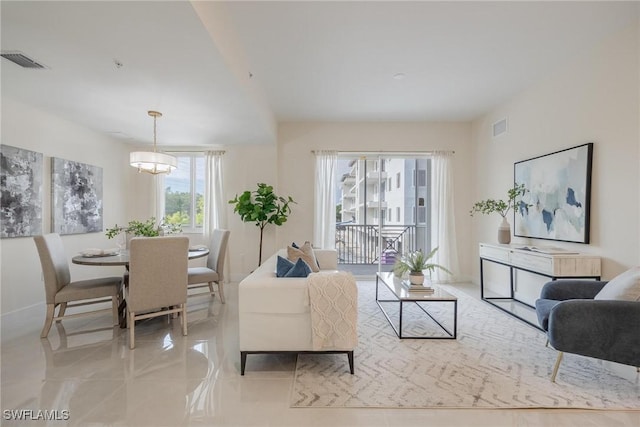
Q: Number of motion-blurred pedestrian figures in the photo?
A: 0